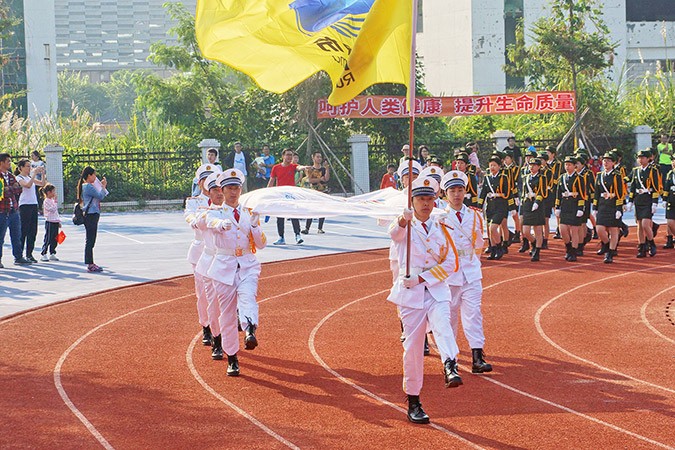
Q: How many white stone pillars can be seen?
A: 5